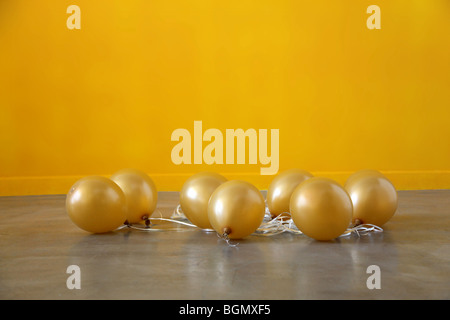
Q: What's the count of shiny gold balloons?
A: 7